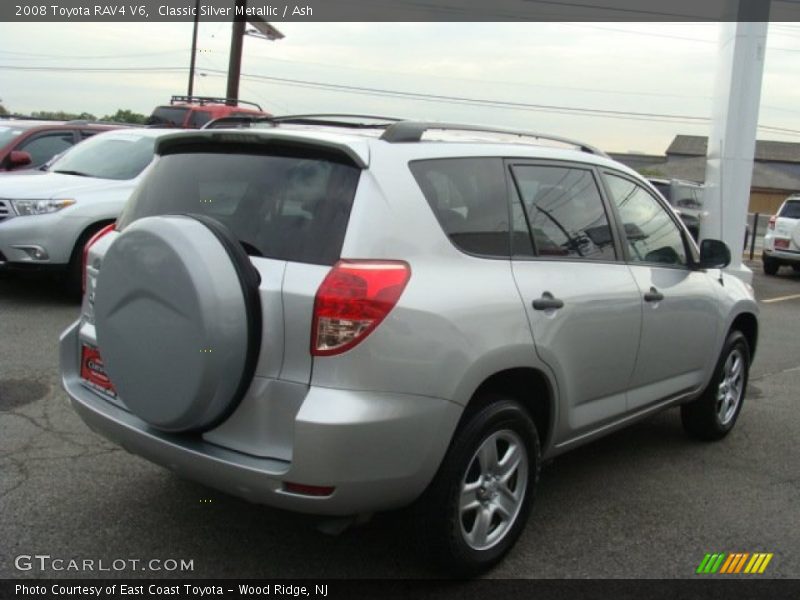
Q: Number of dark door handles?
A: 2